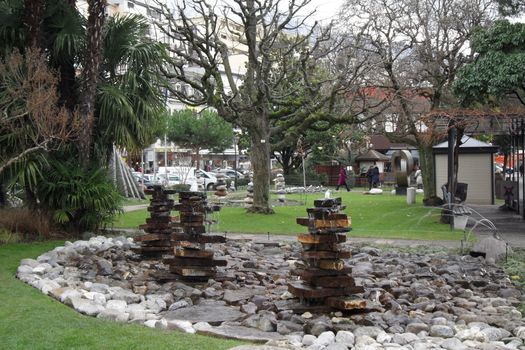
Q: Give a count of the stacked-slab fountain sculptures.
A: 3